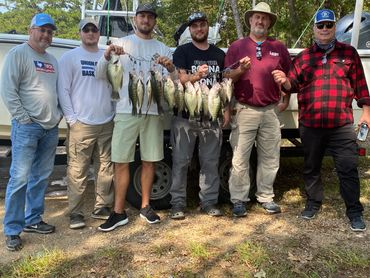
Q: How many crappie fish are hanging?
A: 13